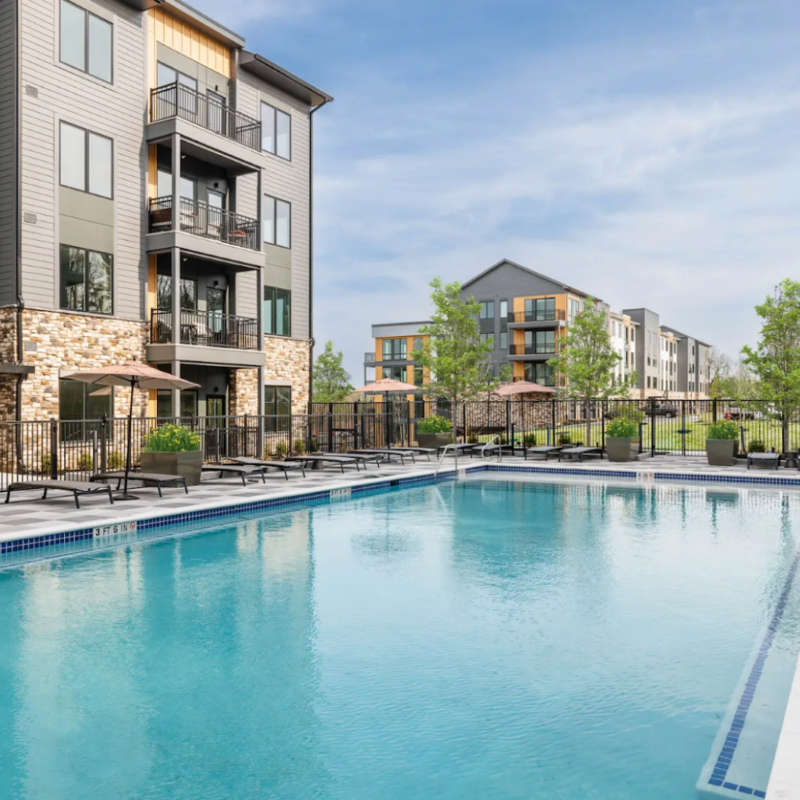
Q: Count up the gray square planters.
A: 4